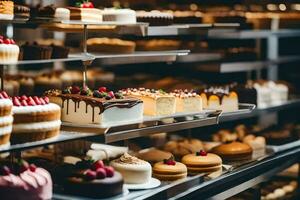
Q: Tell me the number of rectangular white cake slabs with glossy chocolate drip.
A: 1